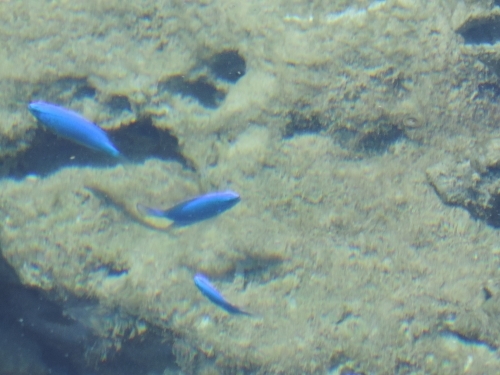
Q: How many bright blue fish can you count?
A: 3